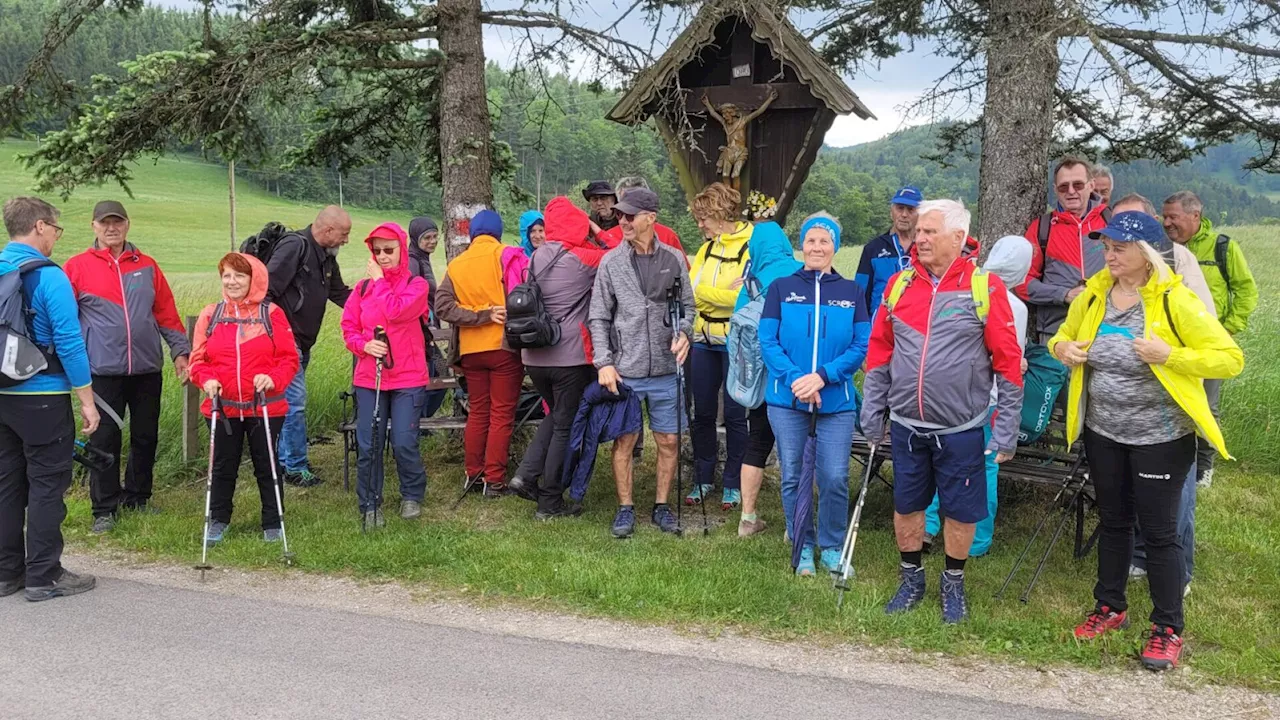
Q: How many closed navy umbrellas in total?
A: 1